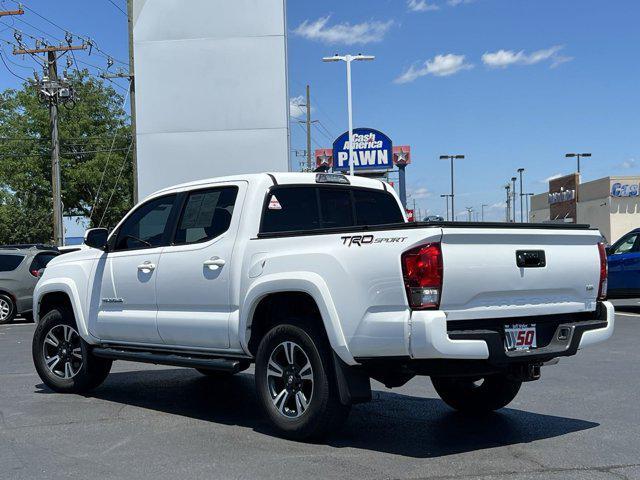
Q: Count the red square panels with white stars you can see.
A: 2